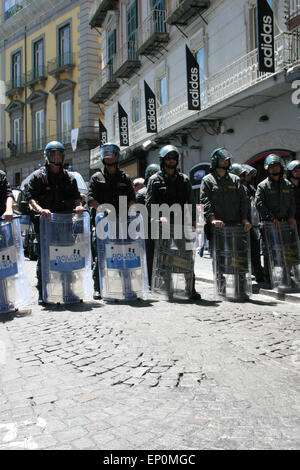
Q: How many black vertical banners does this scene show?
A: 5